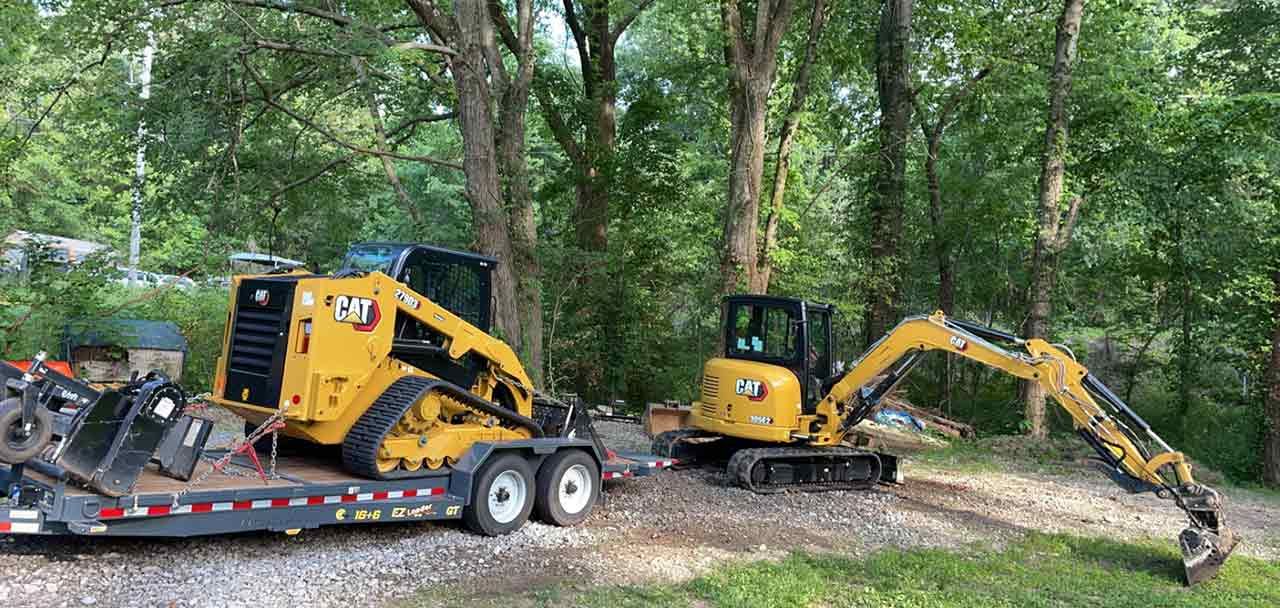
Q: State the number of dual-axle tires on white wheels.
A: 2